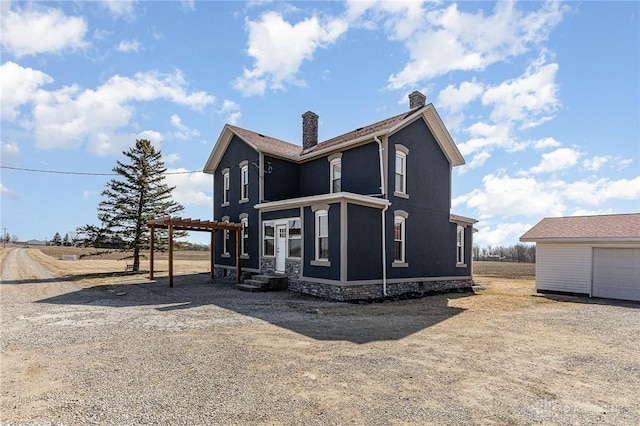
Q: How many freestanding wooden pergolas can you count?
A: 1